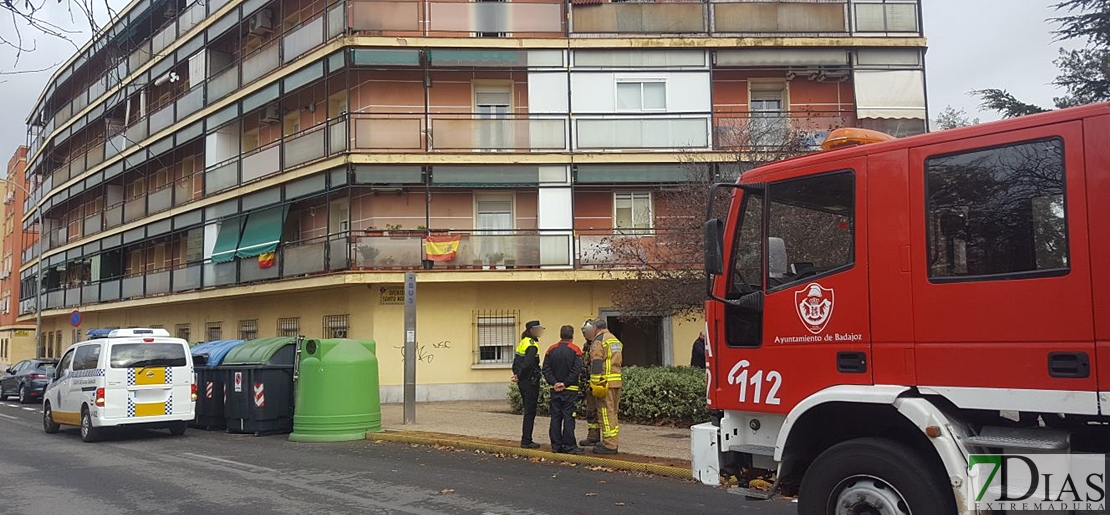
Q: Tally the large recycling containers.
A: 3